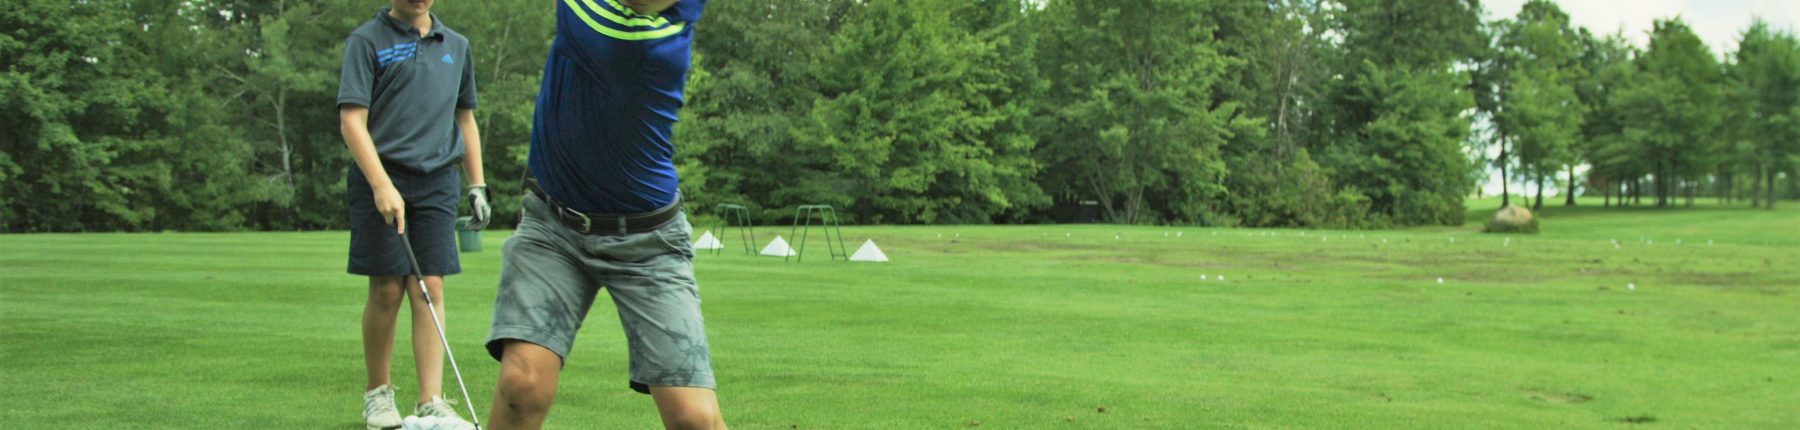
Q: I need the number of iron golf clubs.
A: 1